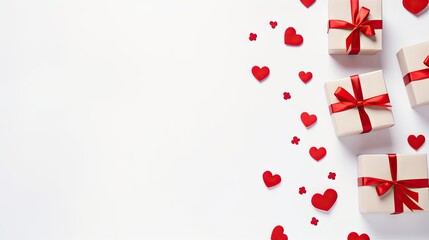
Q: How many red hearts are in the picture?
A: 12